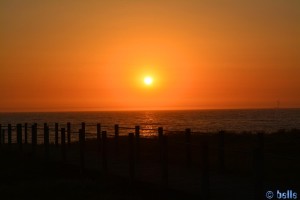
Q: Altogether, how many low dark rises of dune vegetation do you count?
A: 1